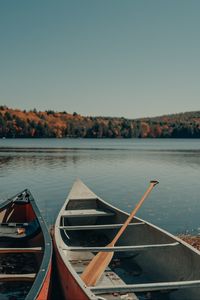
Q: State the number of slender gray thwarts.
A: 3